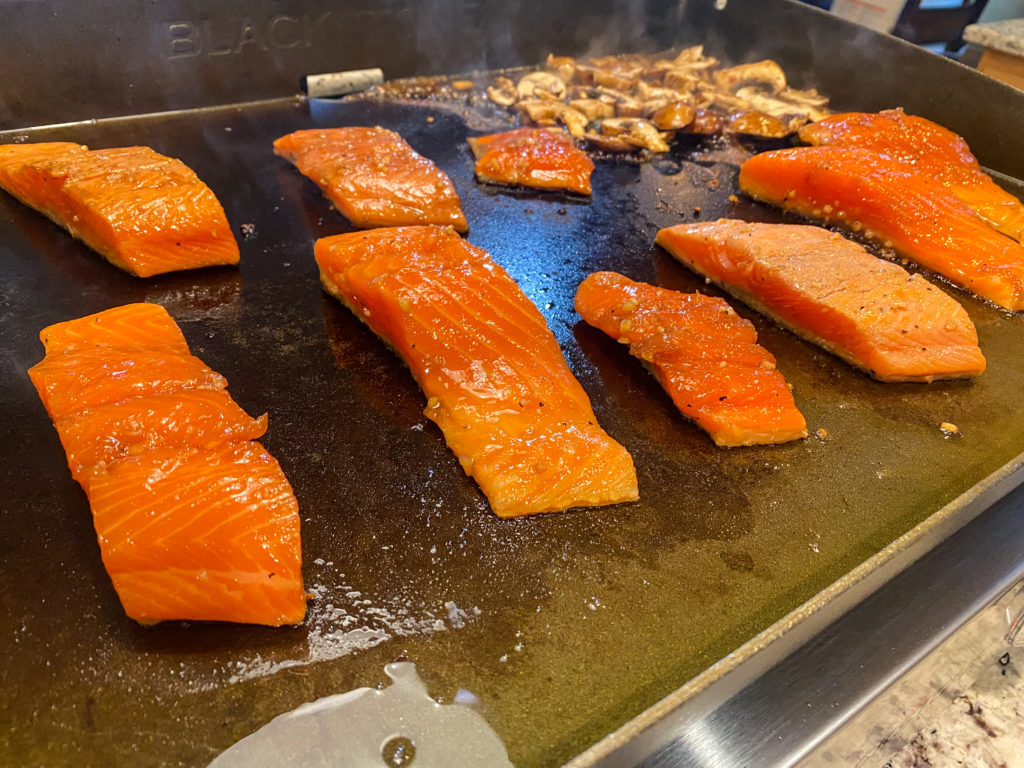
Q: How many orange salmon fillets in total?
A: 9